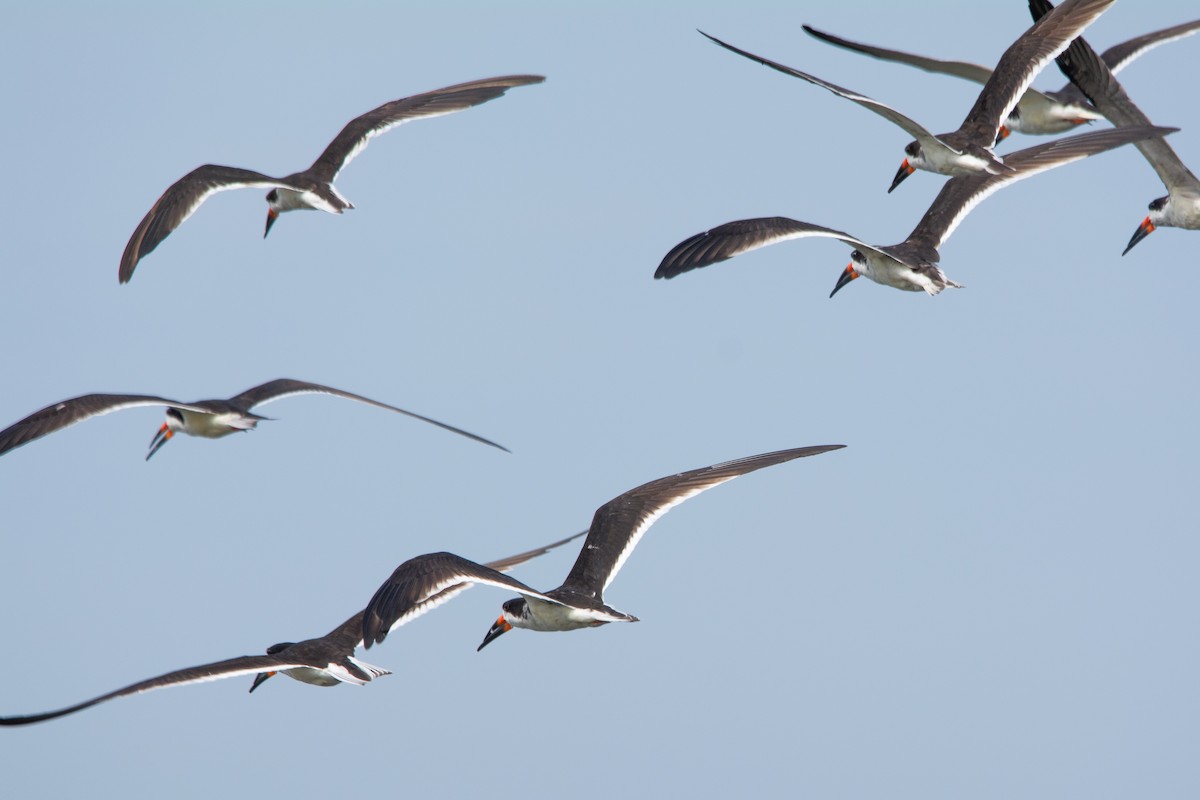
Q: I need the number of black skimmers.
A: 8